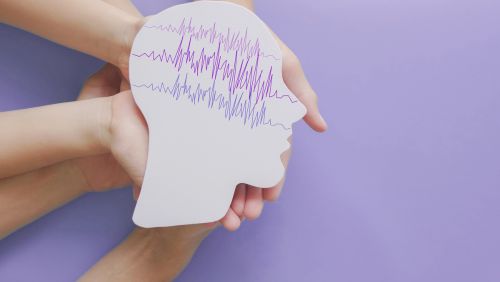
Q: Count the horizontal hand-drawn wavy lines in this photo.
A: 3